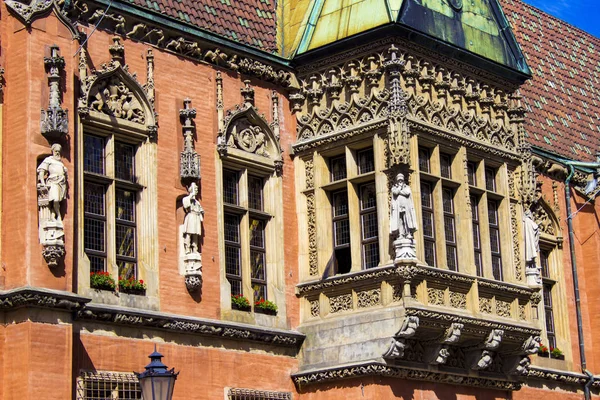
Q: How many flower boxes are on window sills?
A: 6